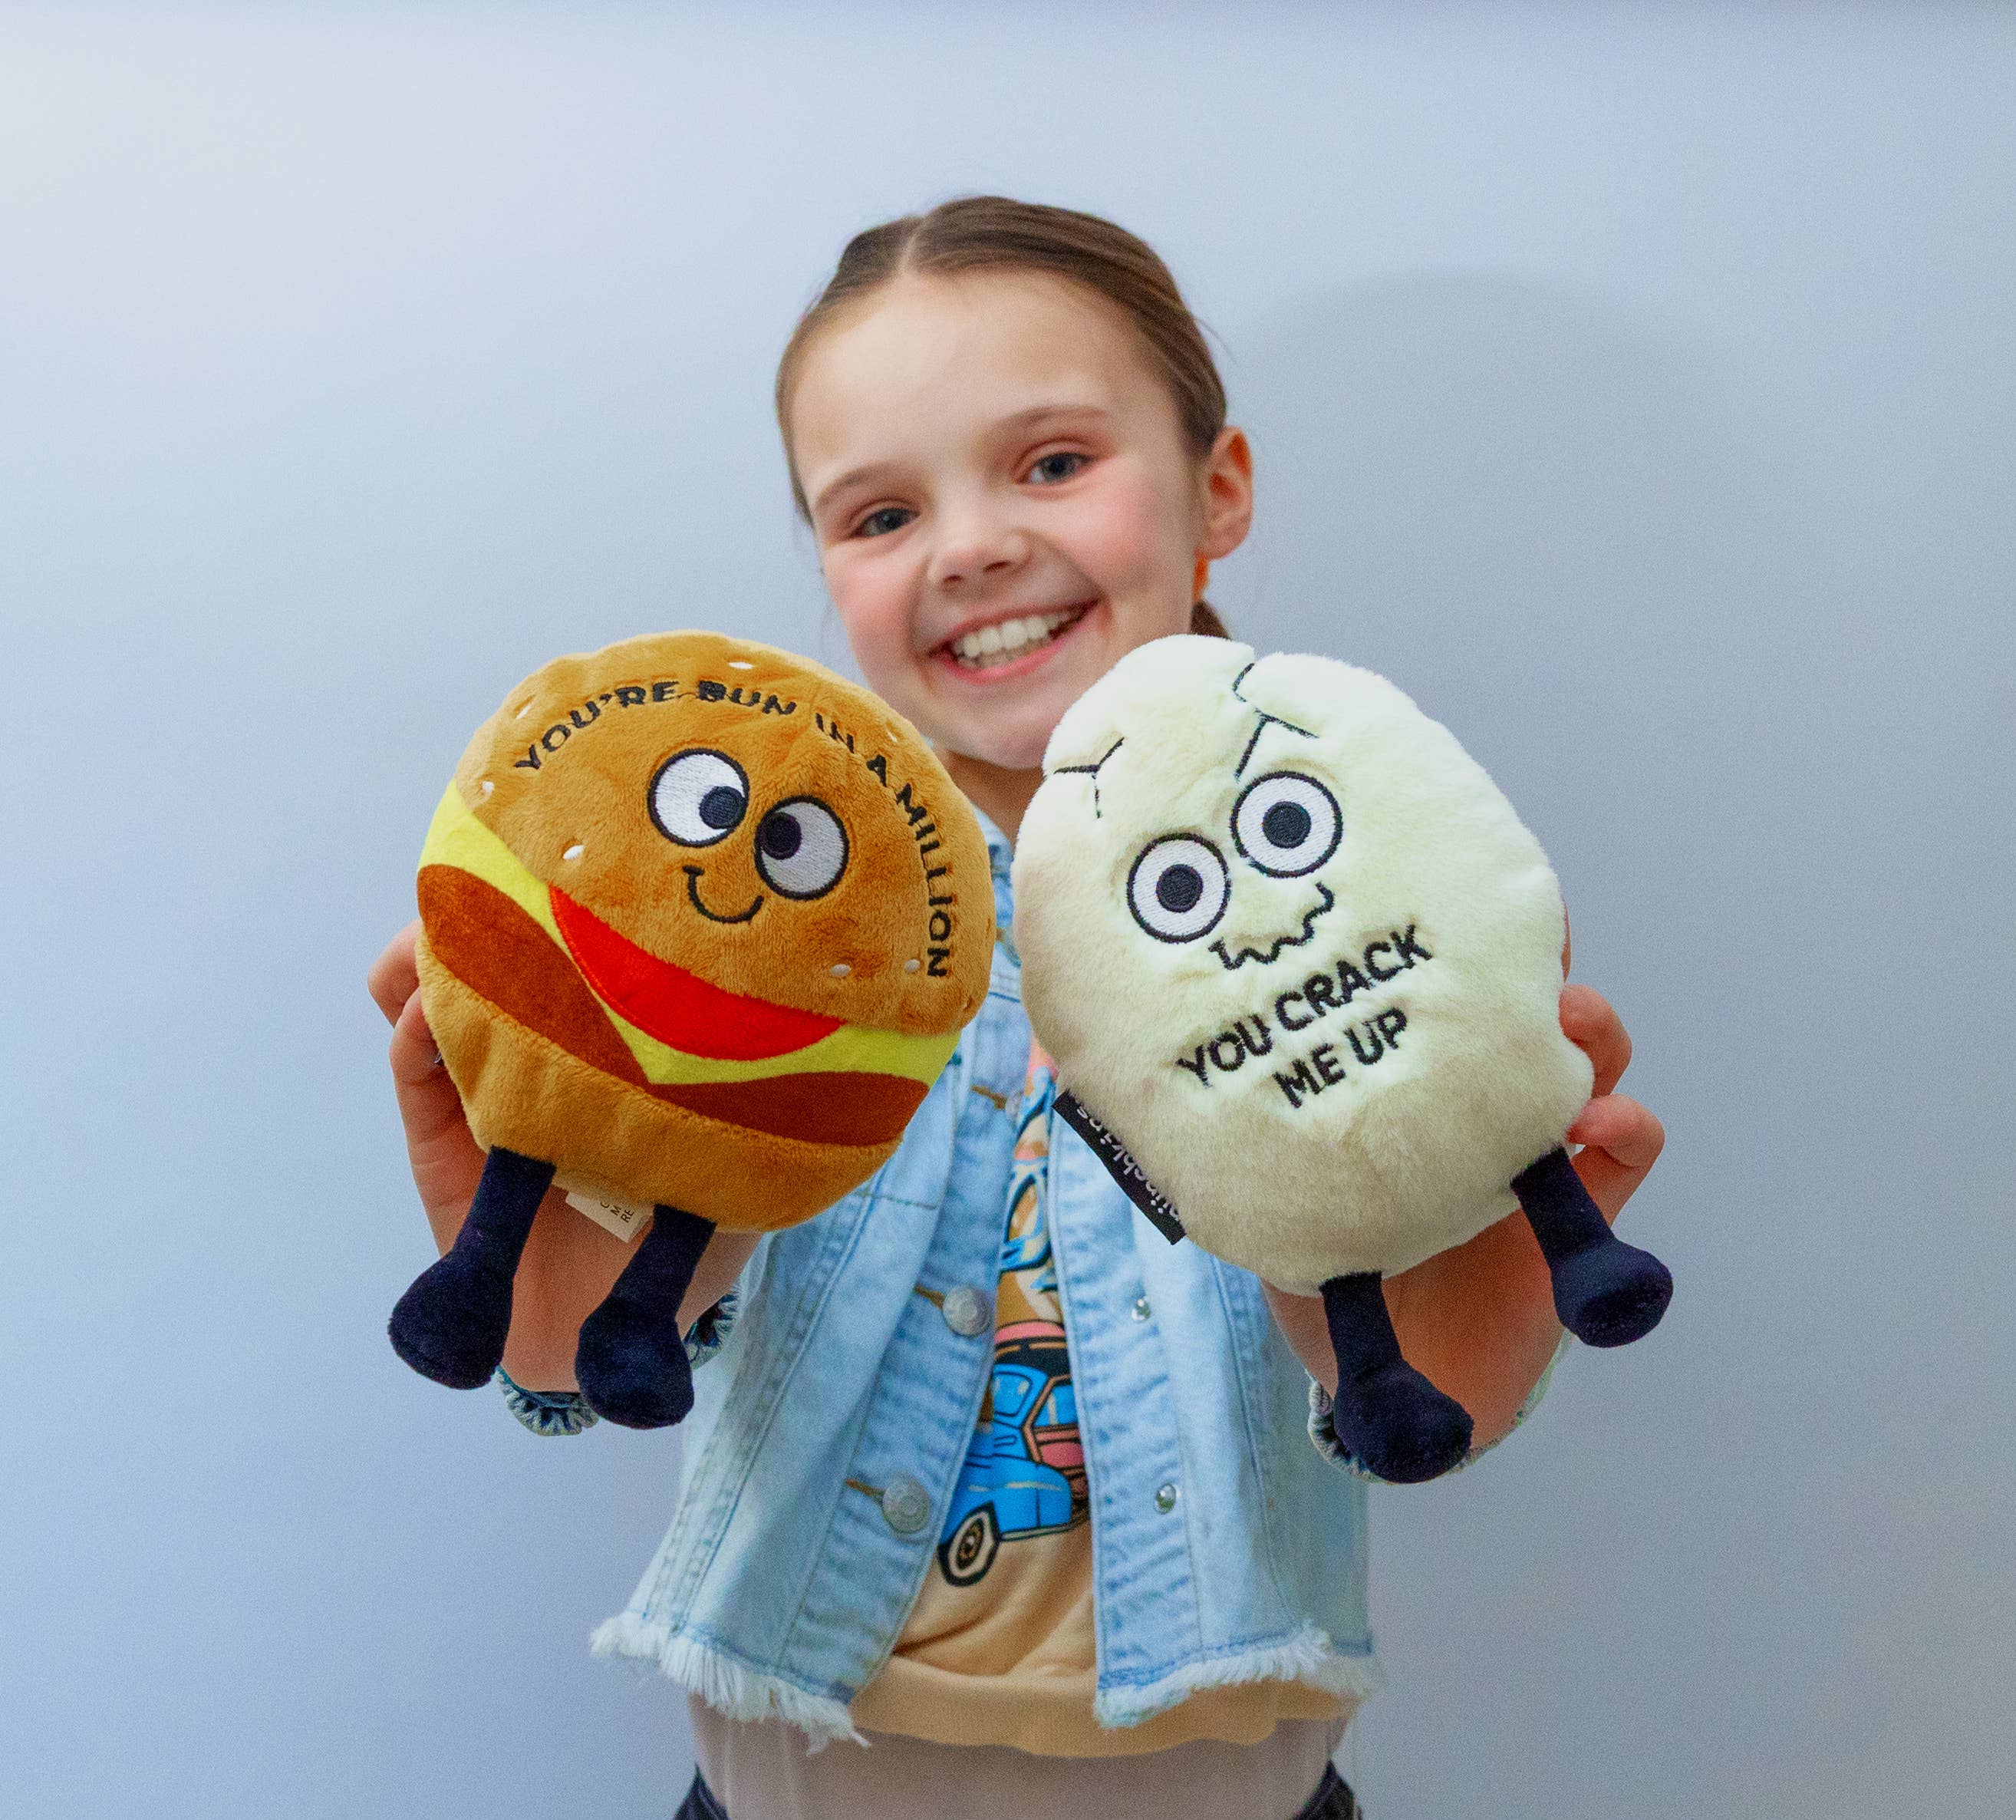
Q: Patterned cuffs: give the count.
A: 2